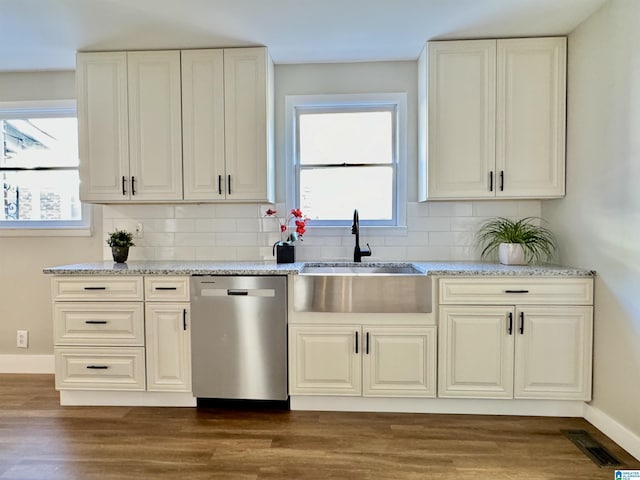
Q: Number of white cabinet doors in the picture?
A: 11